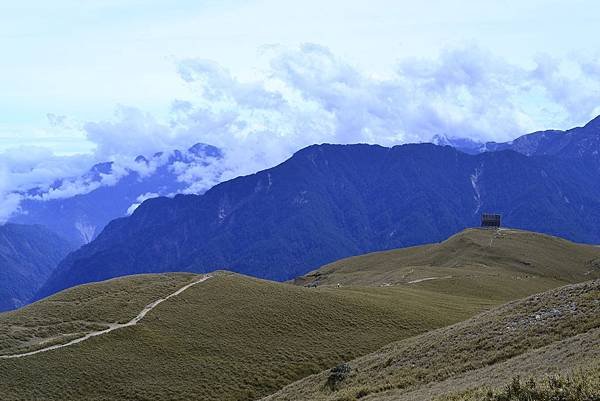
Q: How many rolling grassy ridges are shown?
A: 3